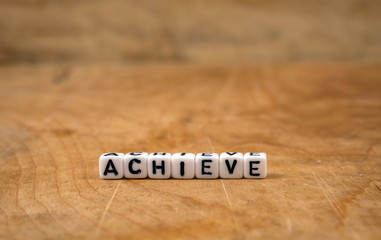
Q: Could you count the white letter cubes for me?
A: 7